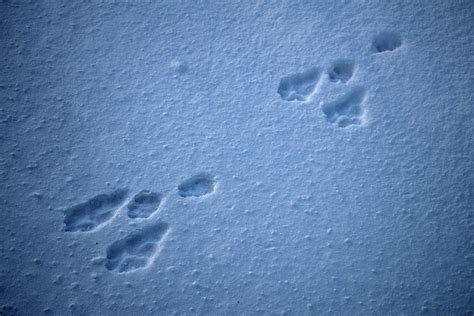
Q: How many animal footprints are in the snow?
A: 8